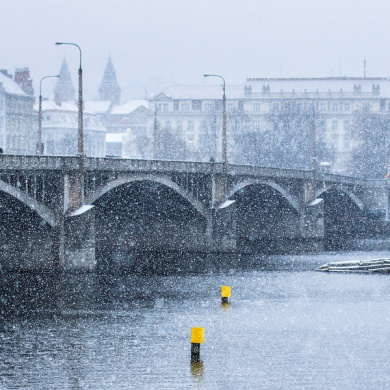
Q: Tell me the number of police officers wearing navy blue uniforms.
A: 0